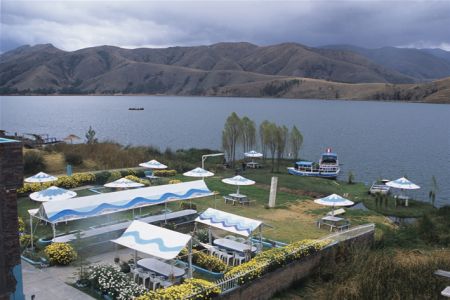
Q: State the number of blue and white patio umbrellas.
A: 9